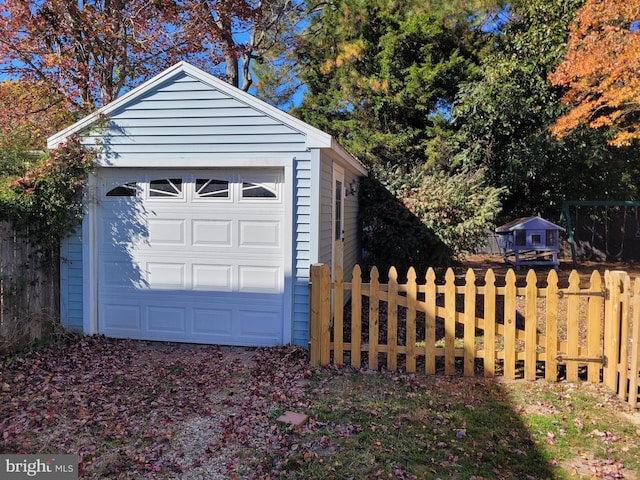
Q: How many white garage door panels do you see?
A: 12